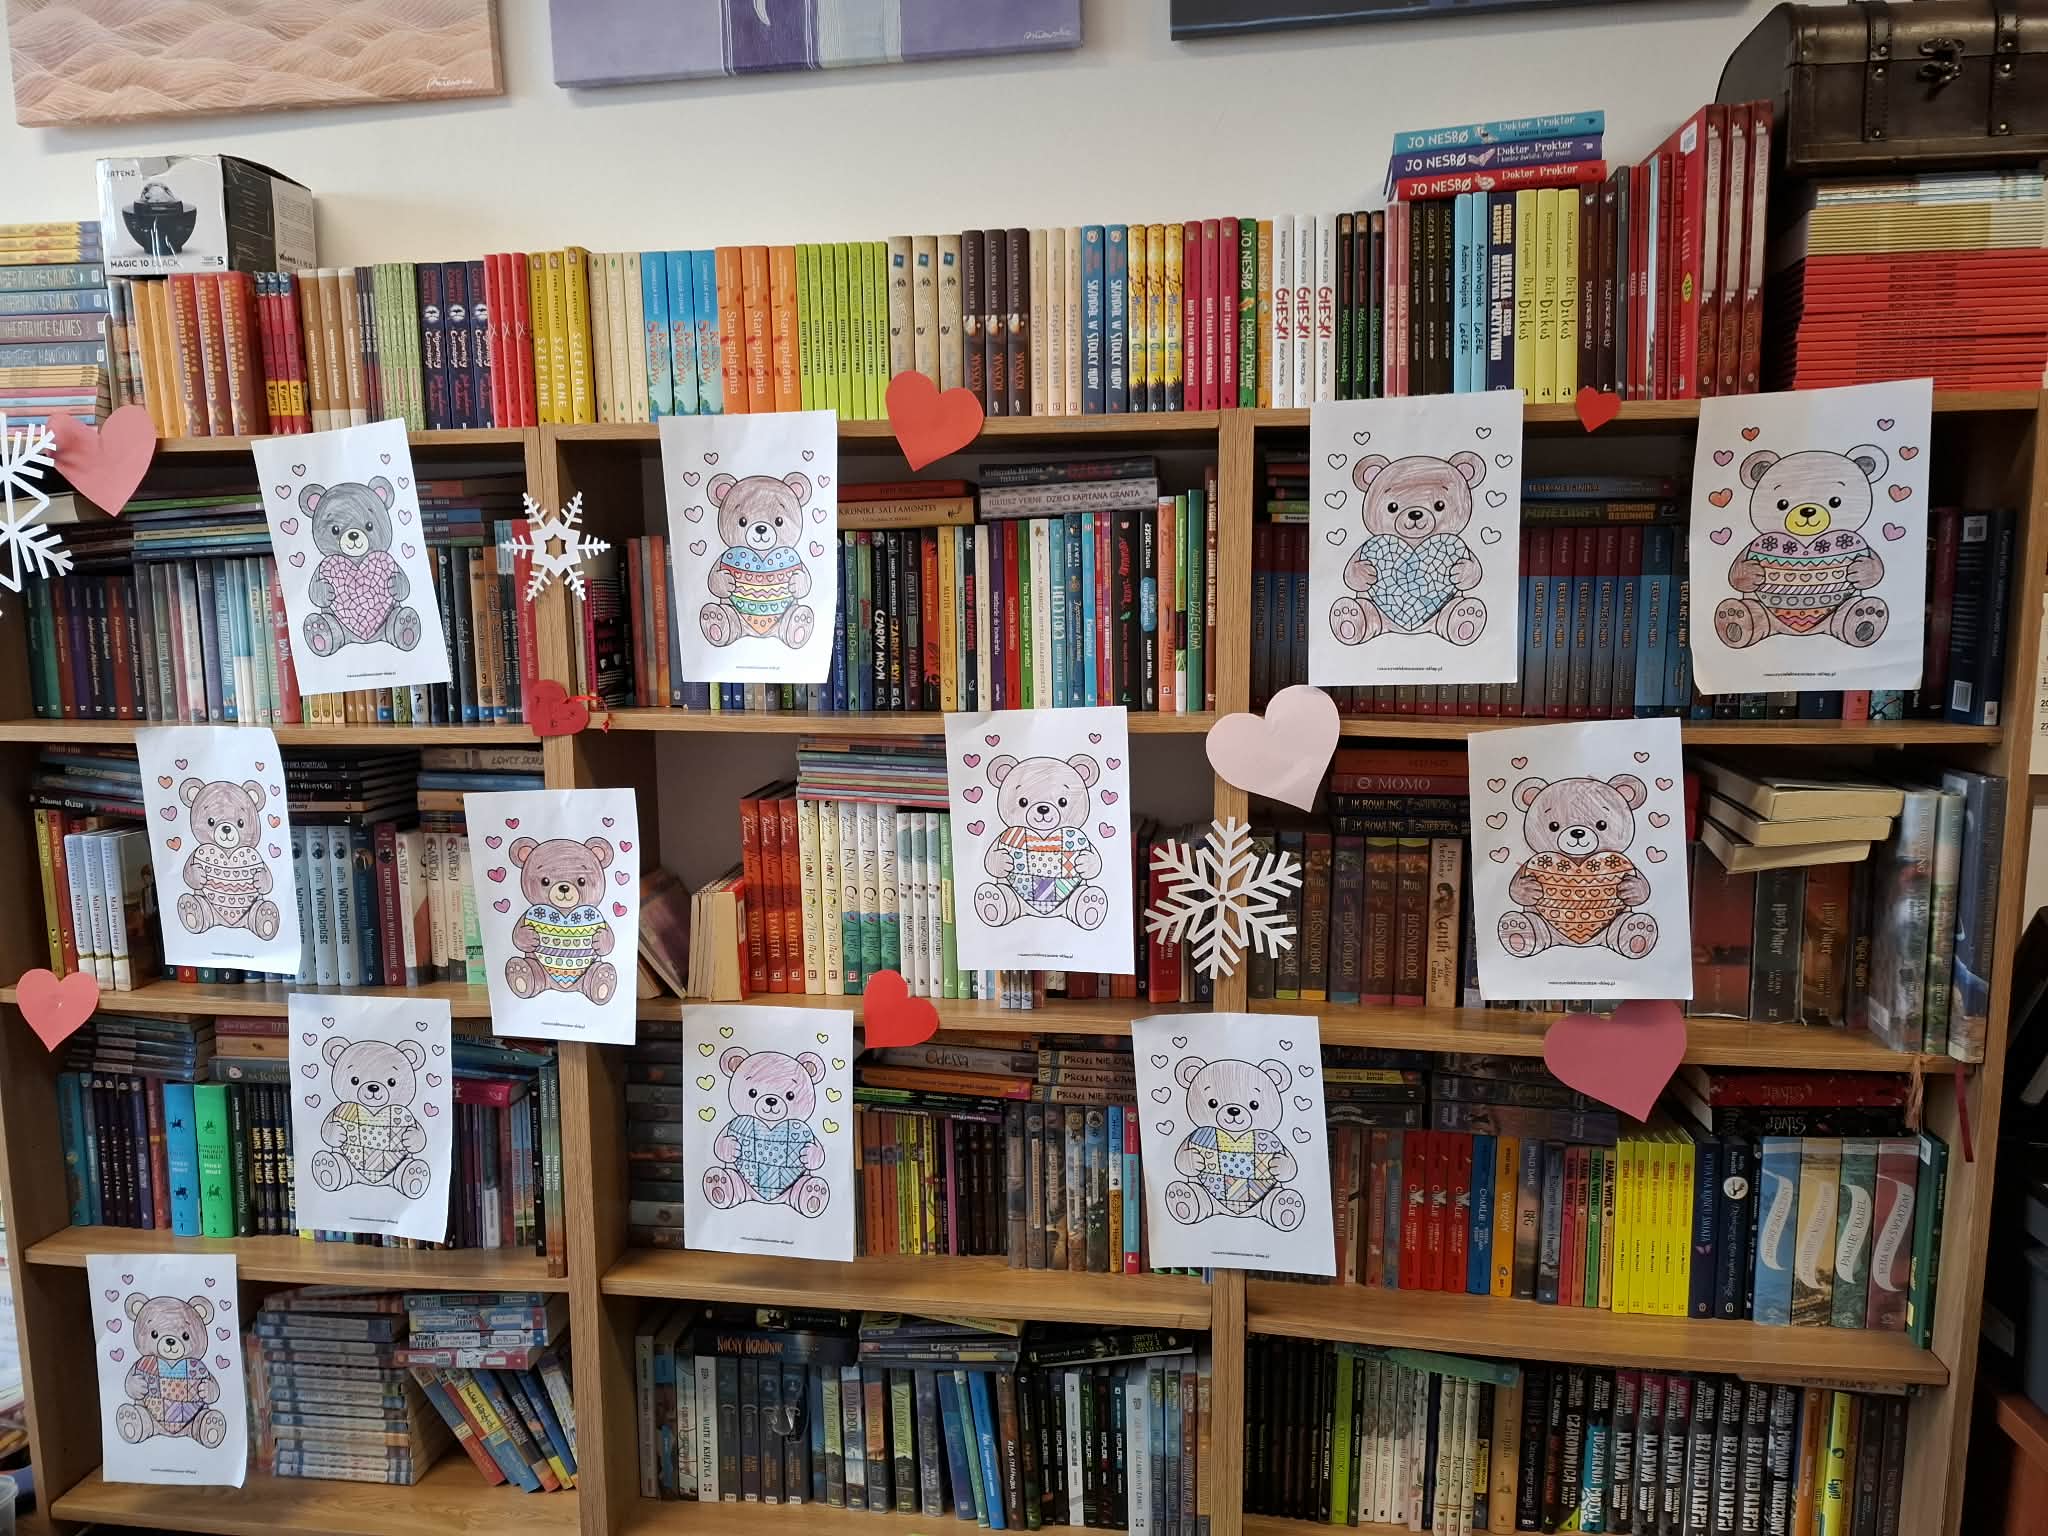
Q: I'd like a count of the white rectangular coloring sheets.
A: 12